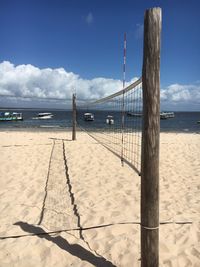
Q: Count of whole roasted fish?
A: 0